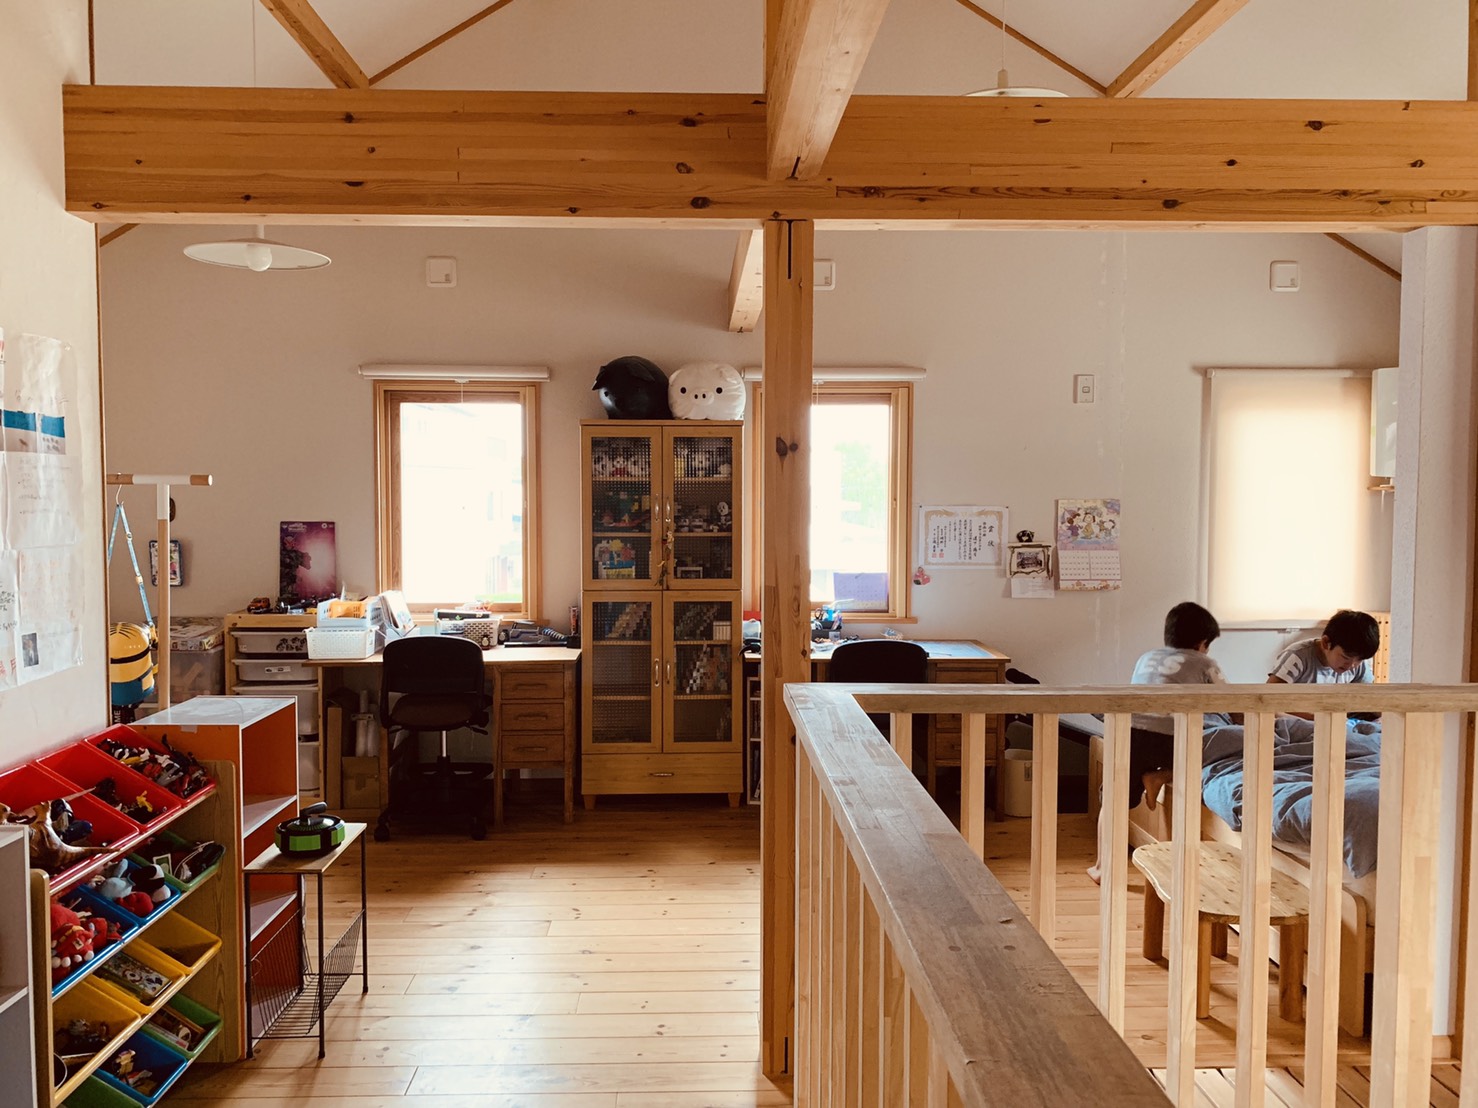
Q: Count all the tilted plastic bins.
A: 12